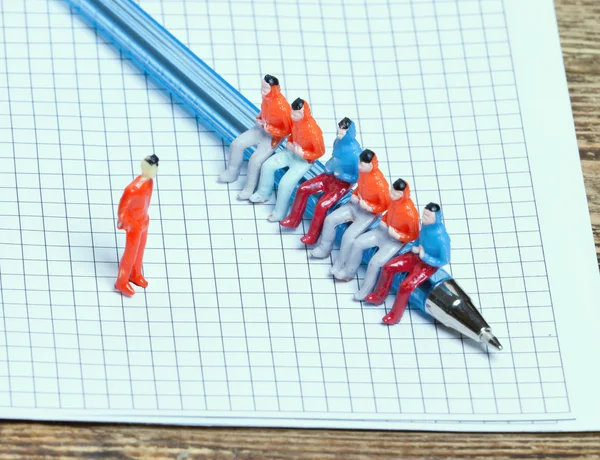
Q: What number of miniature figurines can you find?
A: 7